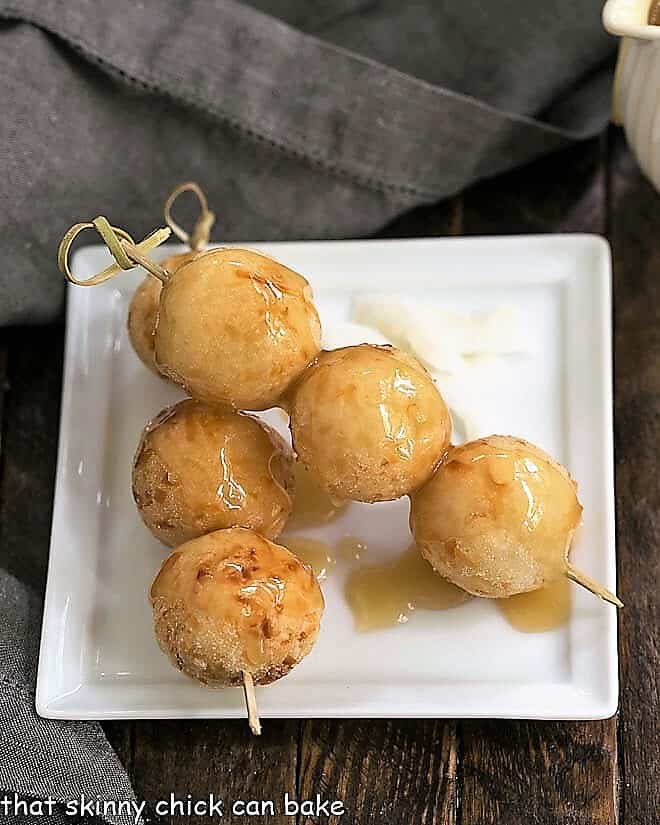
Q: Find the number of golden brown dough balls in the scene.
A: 6